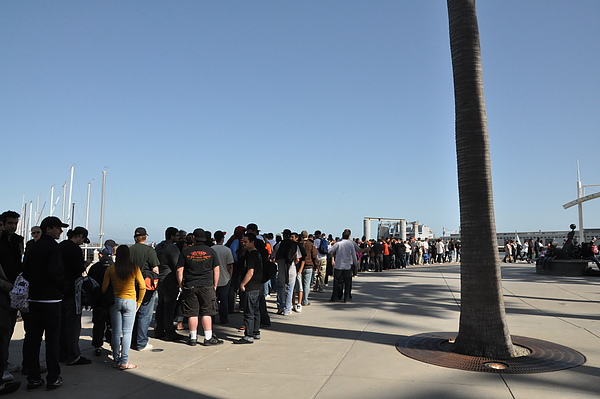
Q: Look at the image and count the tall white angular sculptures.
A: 1